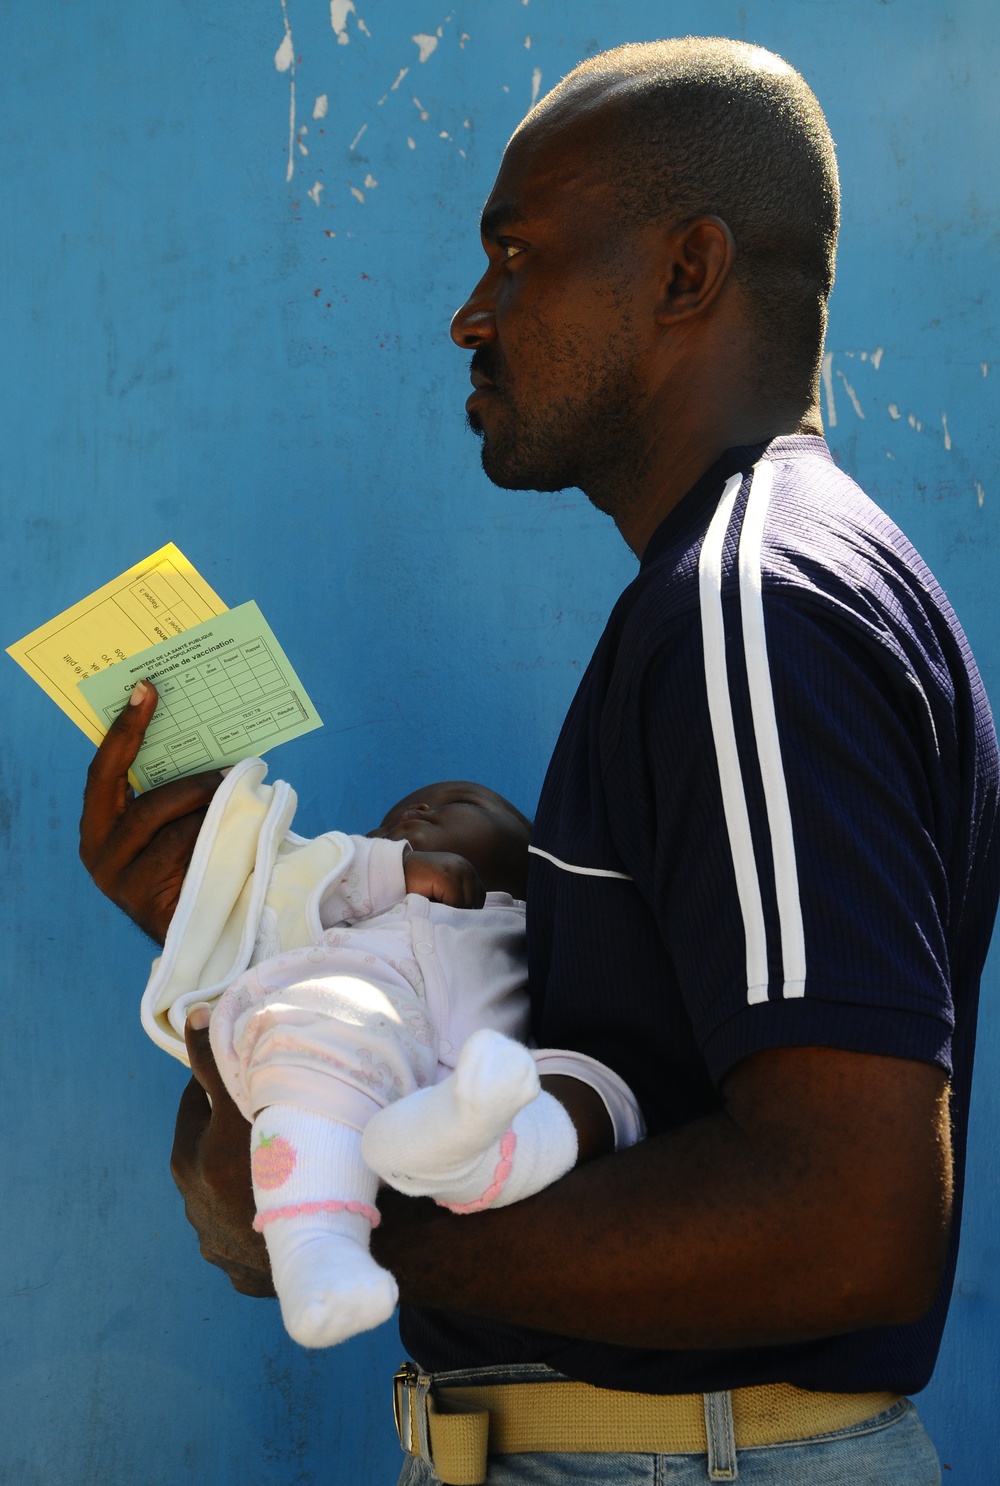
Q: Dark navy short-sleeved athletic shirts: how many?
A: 1